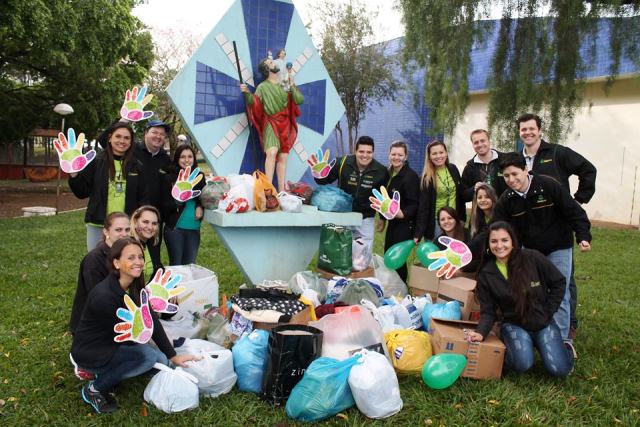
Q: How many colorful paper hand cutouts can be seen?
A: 8